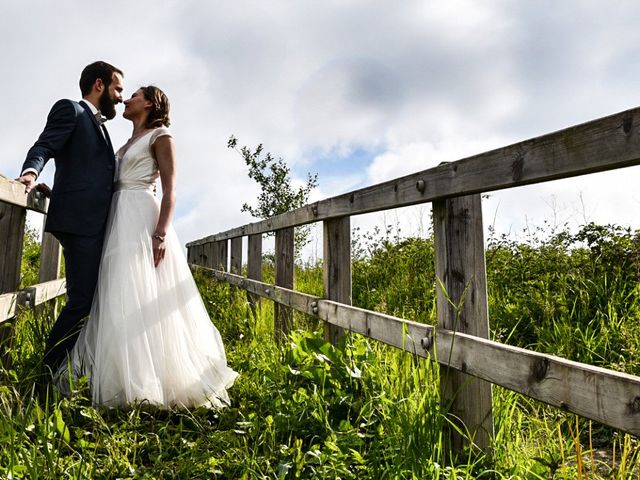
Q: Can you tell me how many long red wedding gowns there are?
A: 0